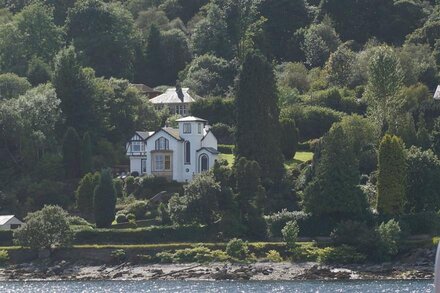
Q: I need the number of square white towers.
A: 1